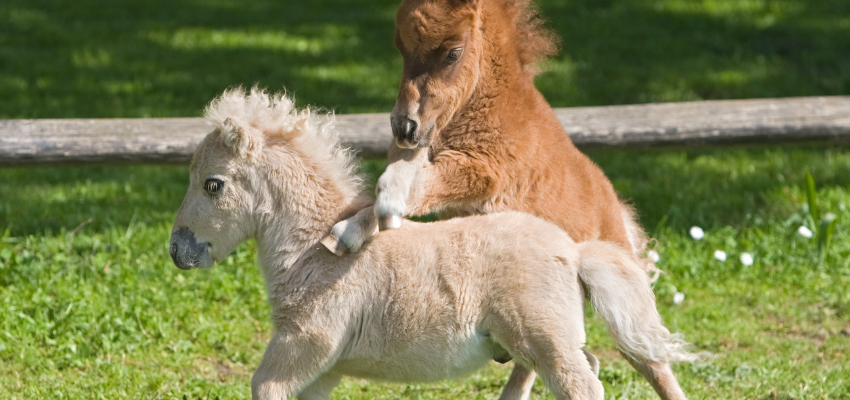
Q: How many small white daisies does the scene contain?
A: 6